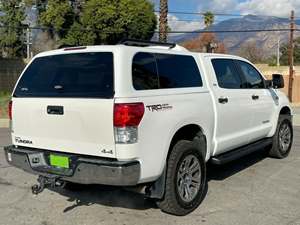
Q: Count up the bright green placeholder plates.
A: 1